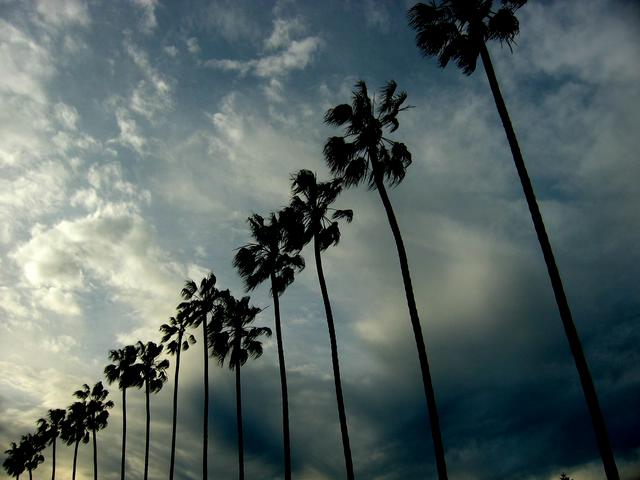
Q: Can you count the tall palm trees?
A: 14